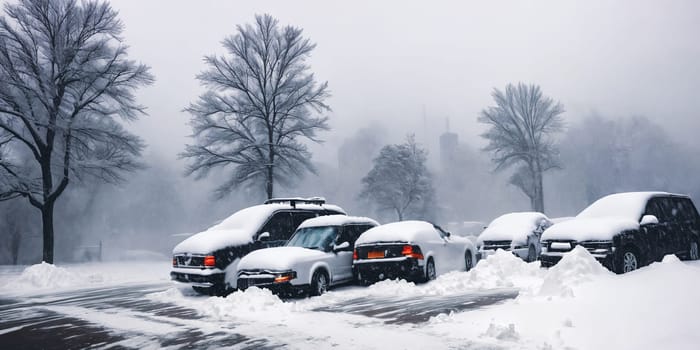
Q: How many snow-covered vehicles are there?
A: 5